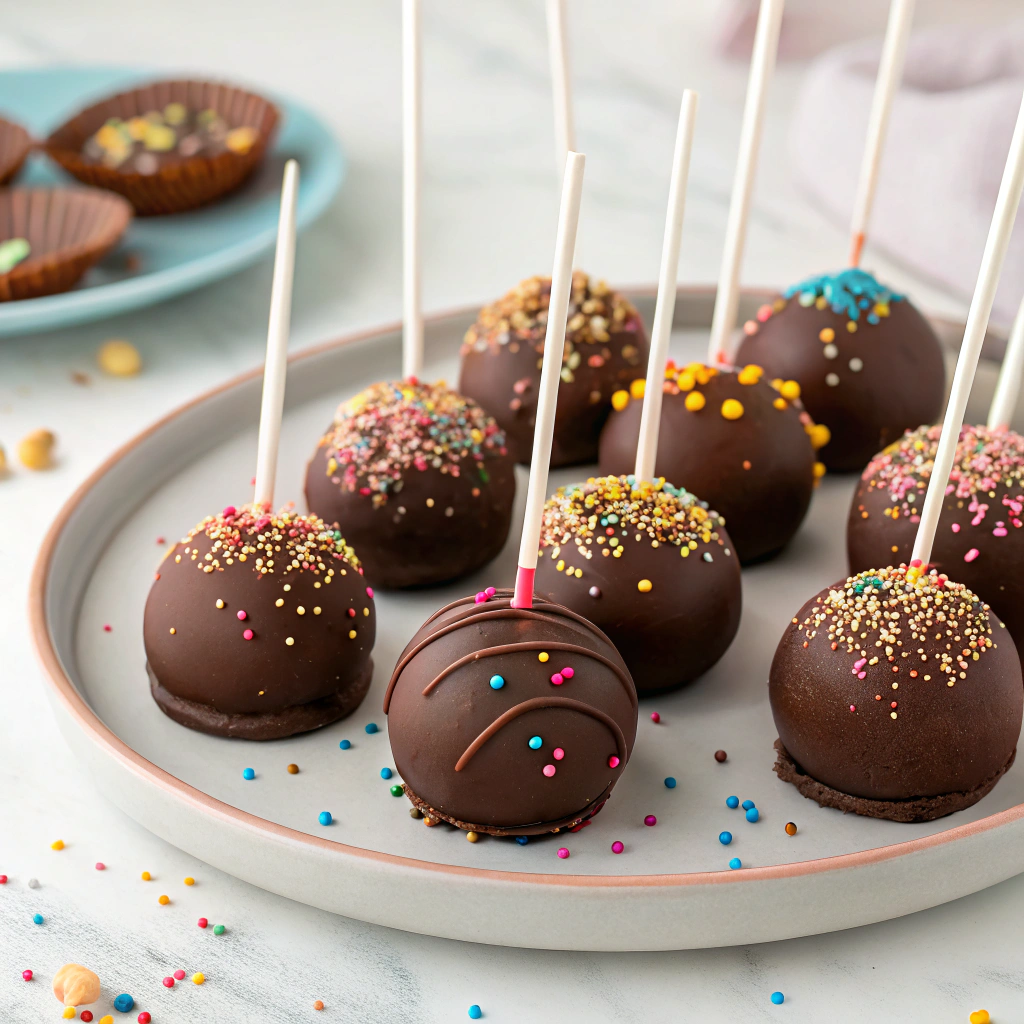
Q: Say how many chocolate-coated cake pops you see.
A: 9